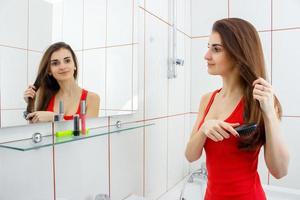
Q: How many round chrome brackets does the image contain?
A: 2